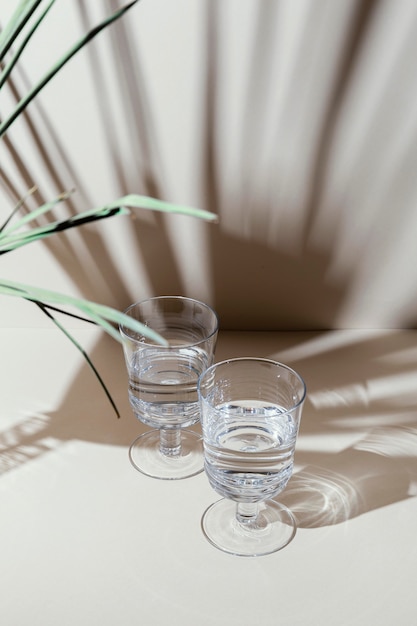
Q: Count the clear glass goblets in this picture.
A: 2